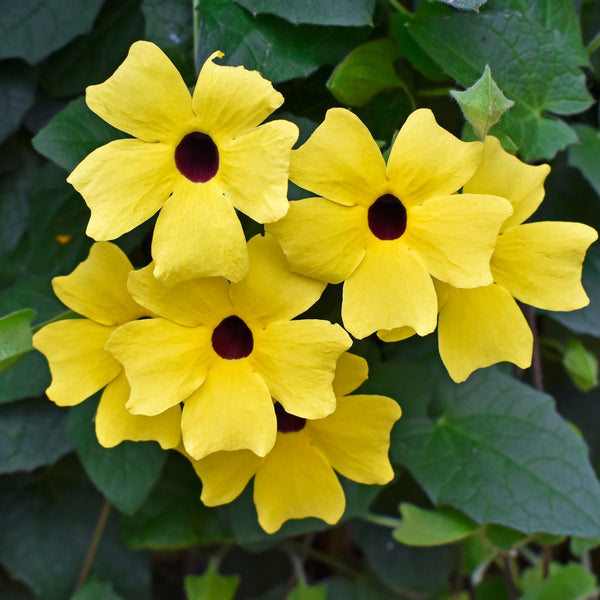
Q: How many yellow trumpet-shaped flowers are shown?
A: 6